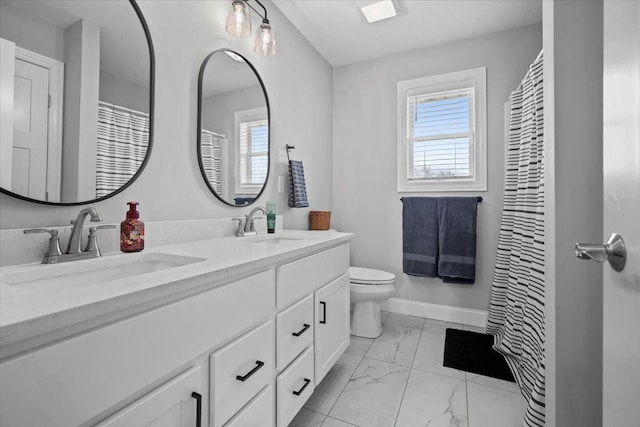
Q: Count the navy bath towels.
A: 2